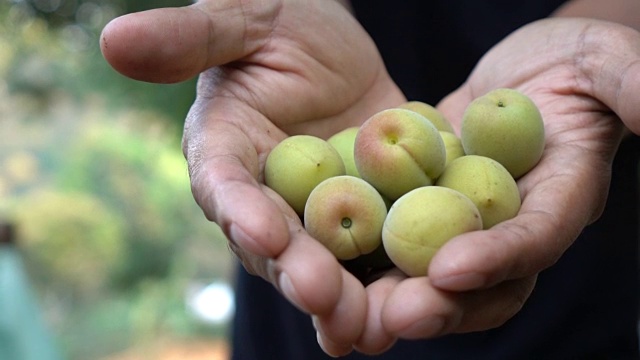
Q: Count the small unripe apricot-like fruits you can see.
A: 9